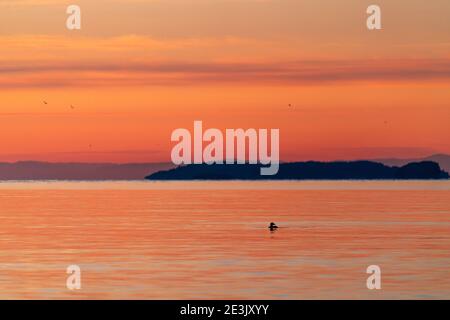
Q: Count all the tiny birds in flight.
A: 5